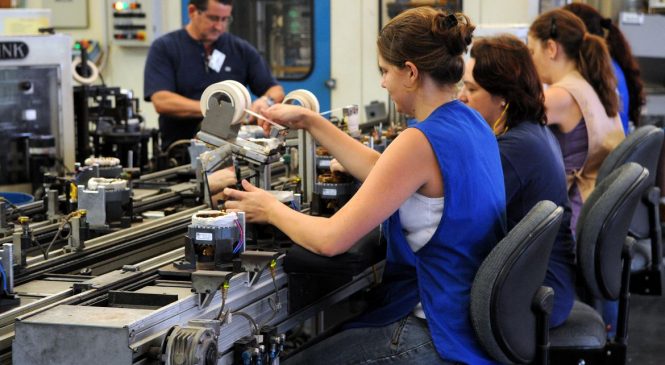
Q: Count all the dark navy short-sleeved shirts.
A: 2